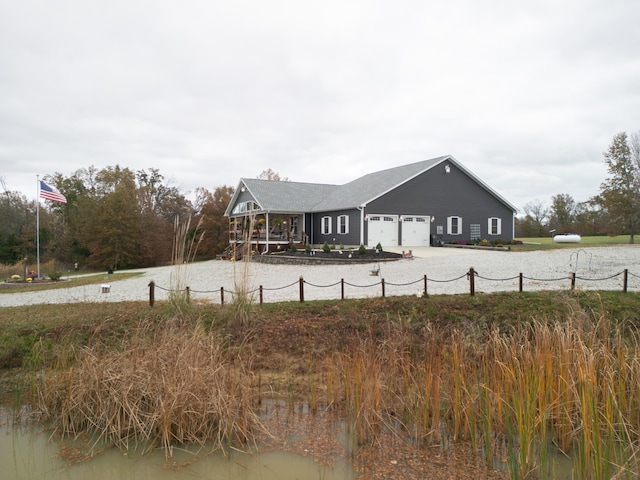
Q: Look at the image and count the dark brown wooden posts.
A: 12